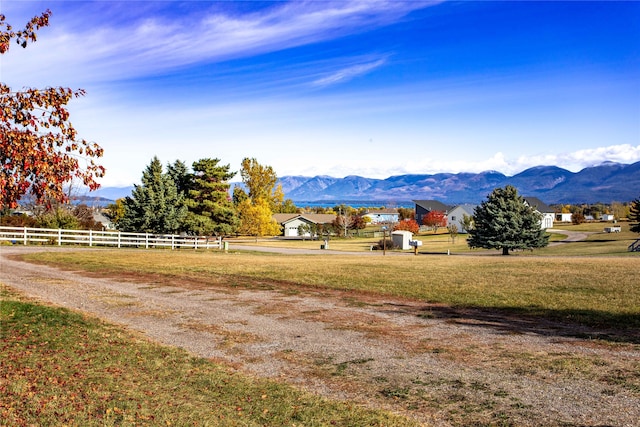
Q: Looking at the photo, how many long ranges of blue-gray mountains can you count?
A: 1